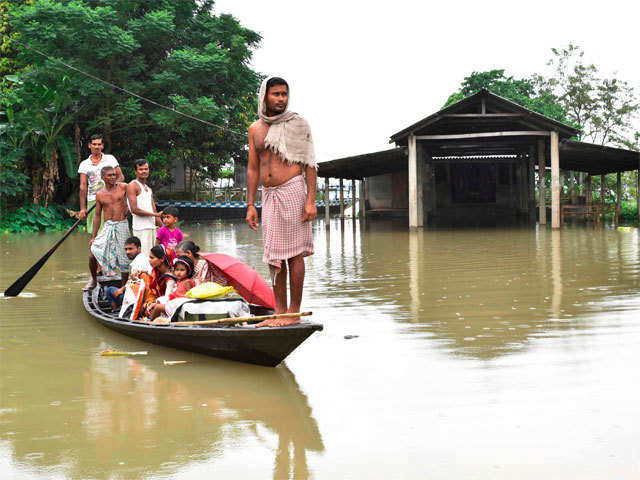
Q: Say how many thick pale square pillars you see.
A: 2